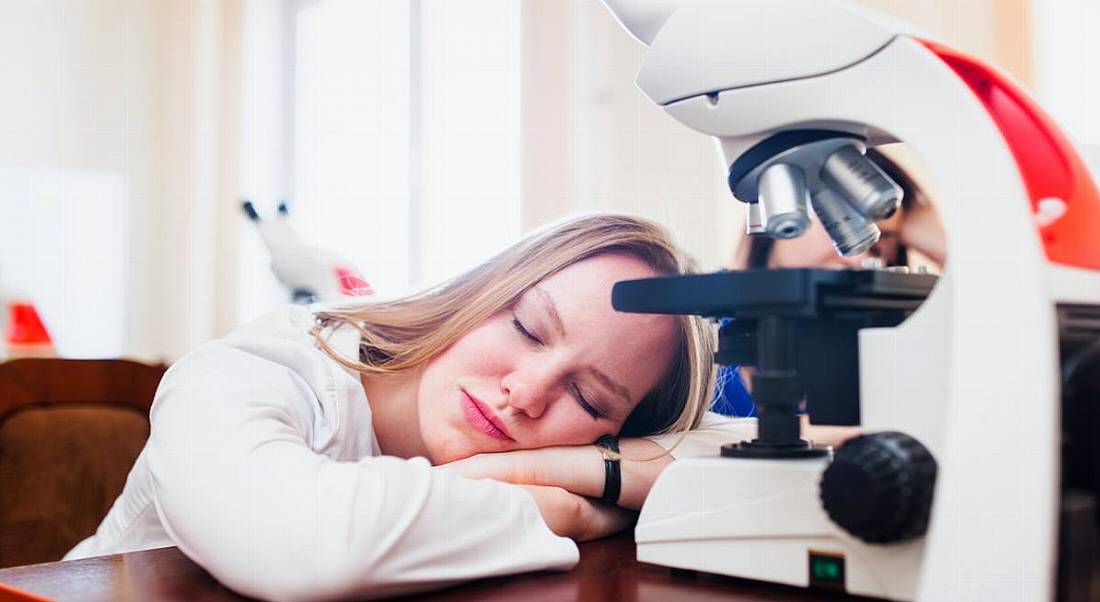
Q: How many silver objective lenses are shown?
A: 4